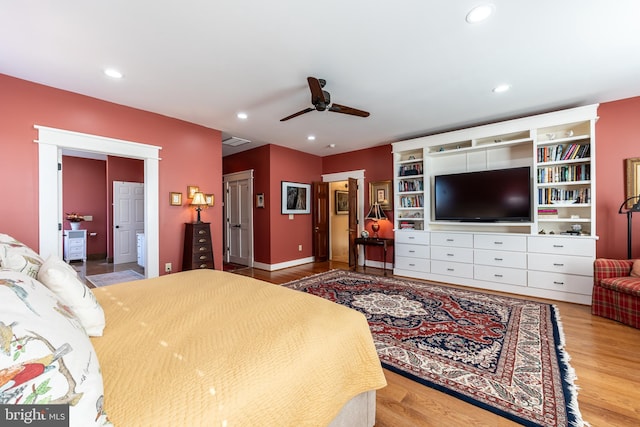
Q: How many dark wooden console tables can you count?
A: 1